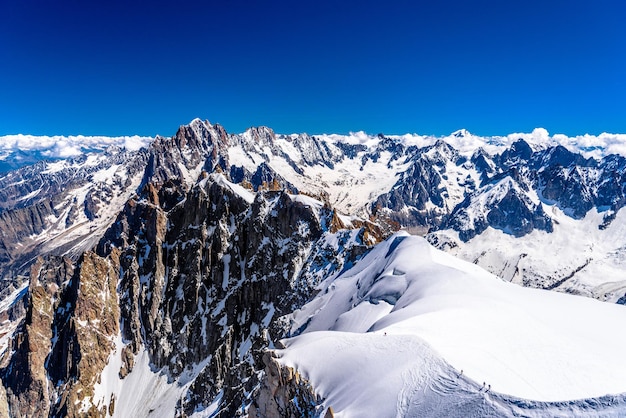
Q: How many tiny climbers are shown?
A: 4